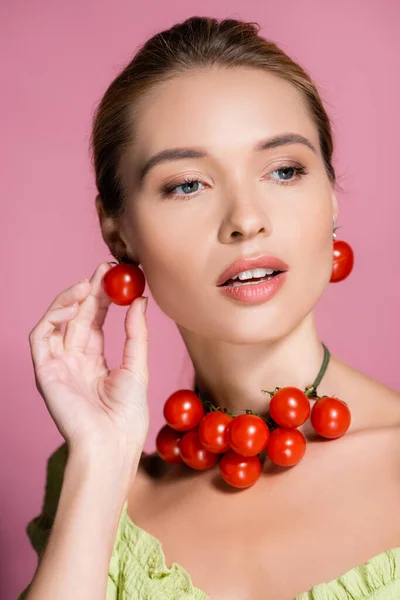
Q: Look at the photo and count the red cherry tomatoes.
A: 11